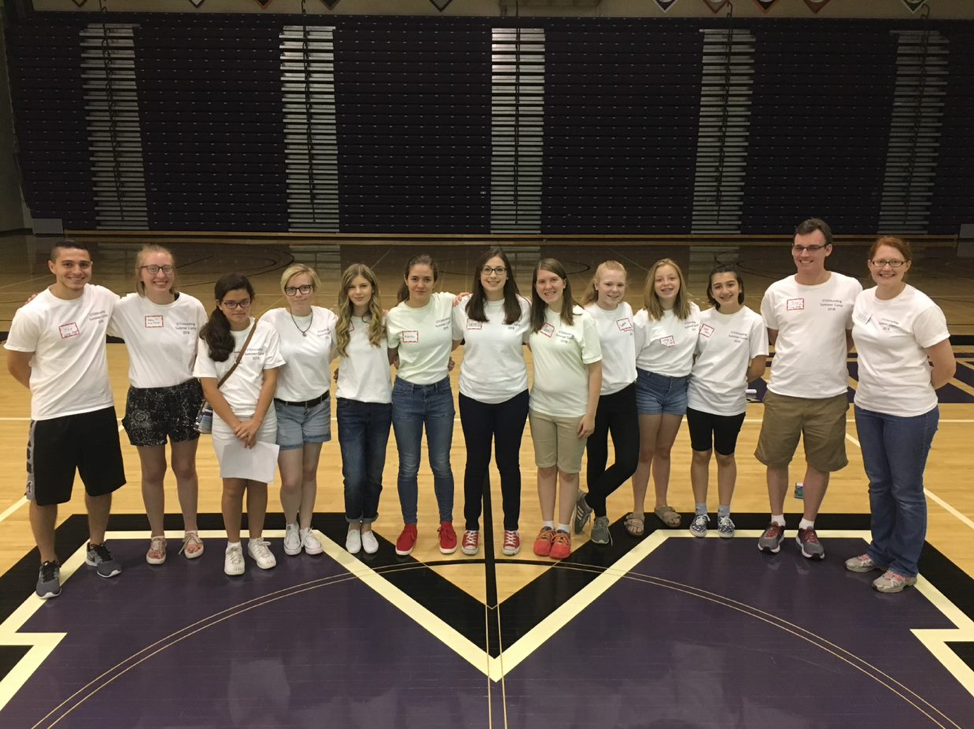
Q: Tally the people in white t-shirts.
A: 13